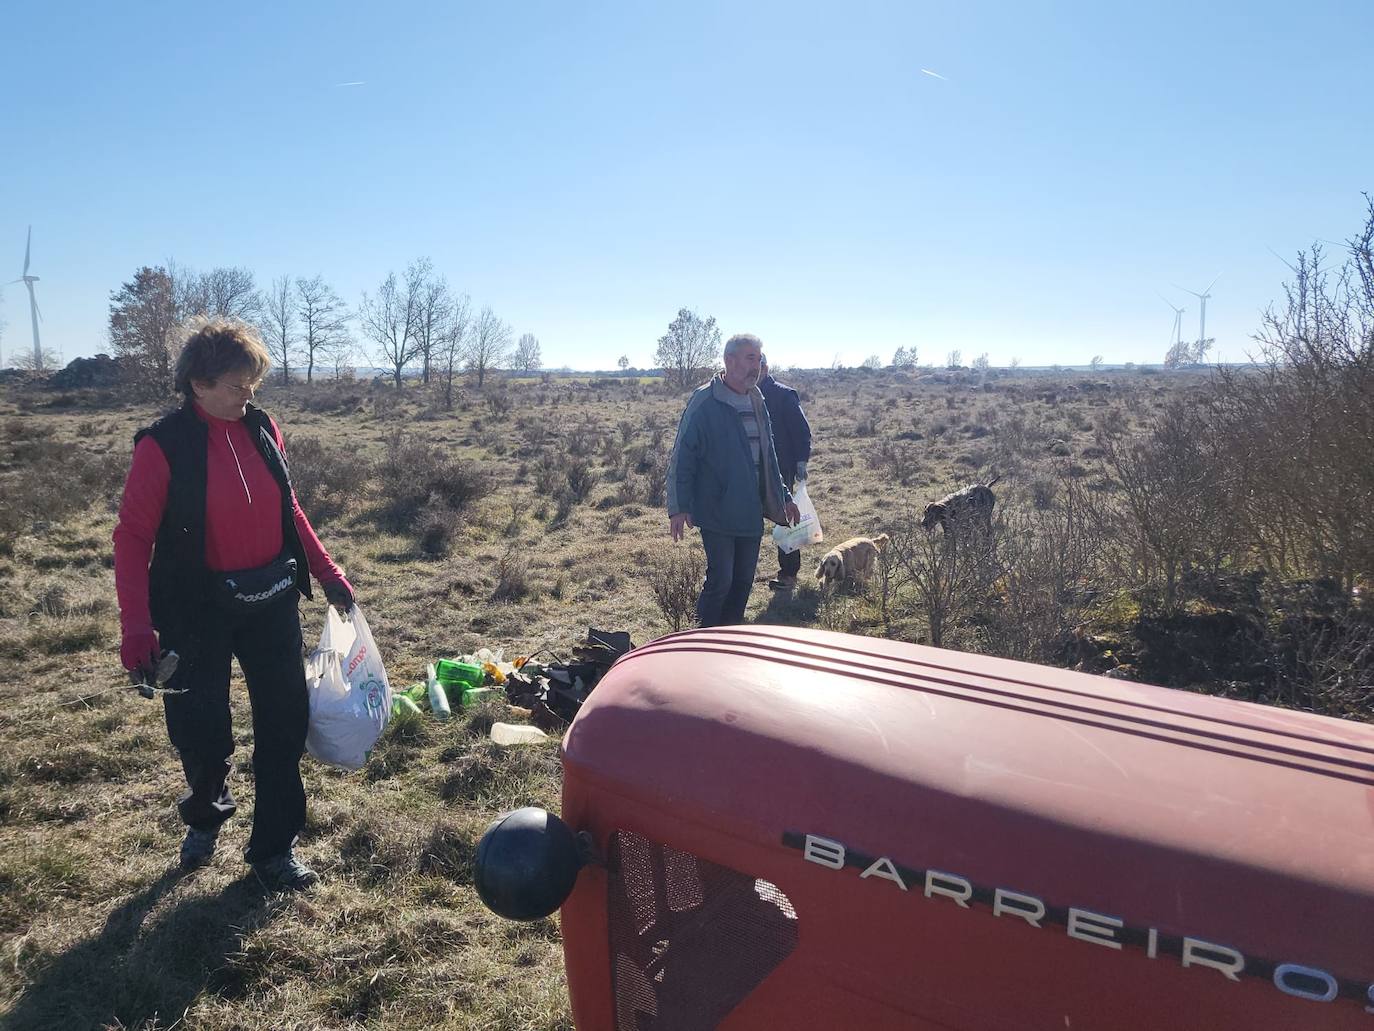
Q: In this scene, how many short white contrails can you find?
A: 2